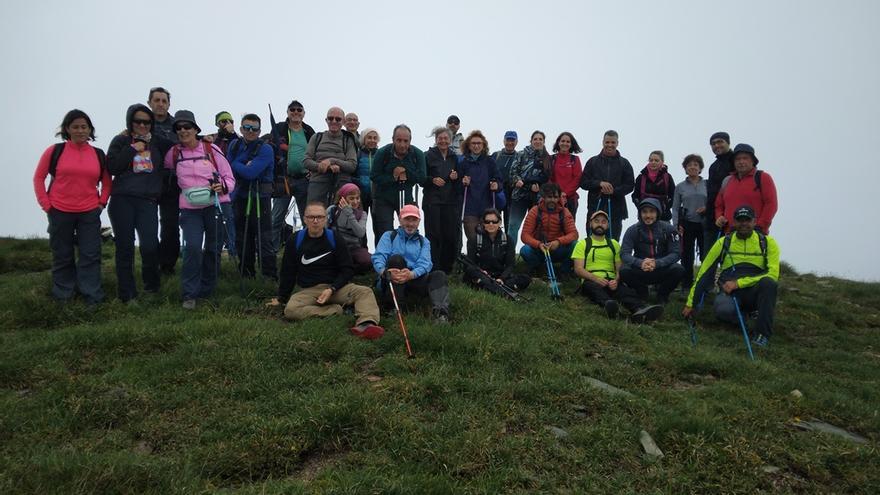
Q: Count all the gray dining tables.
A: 0